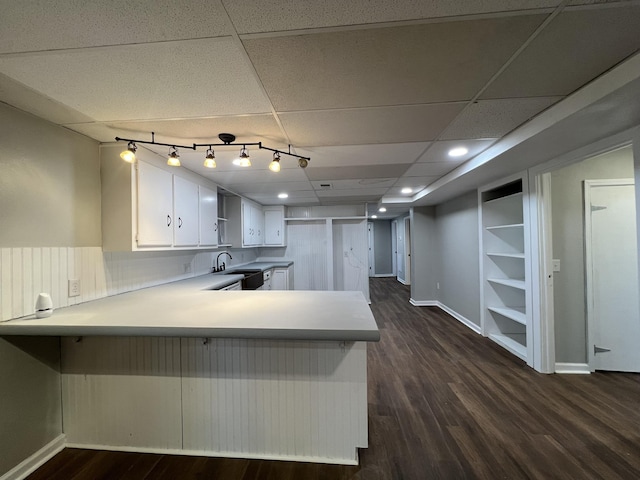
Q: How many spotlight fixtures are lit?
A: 5